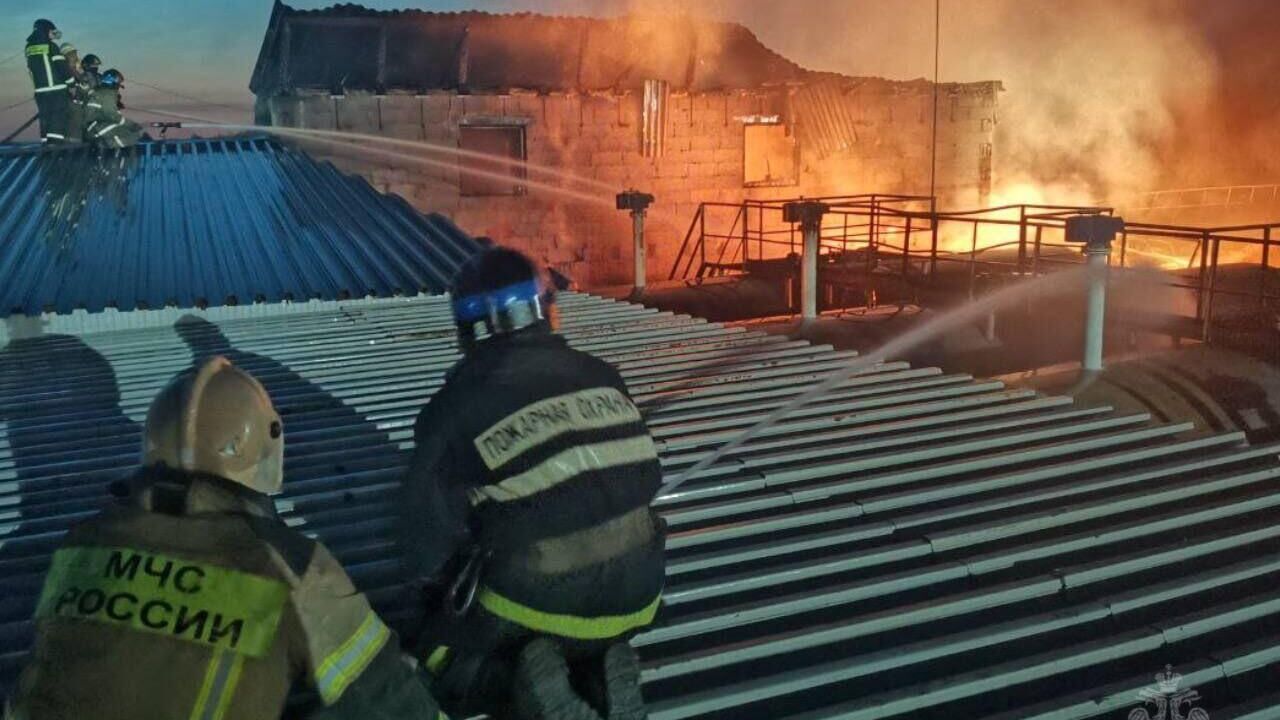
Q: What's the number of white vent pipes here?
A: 3